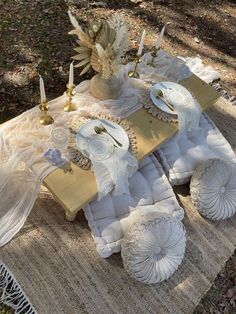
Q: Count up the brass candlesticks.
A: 4